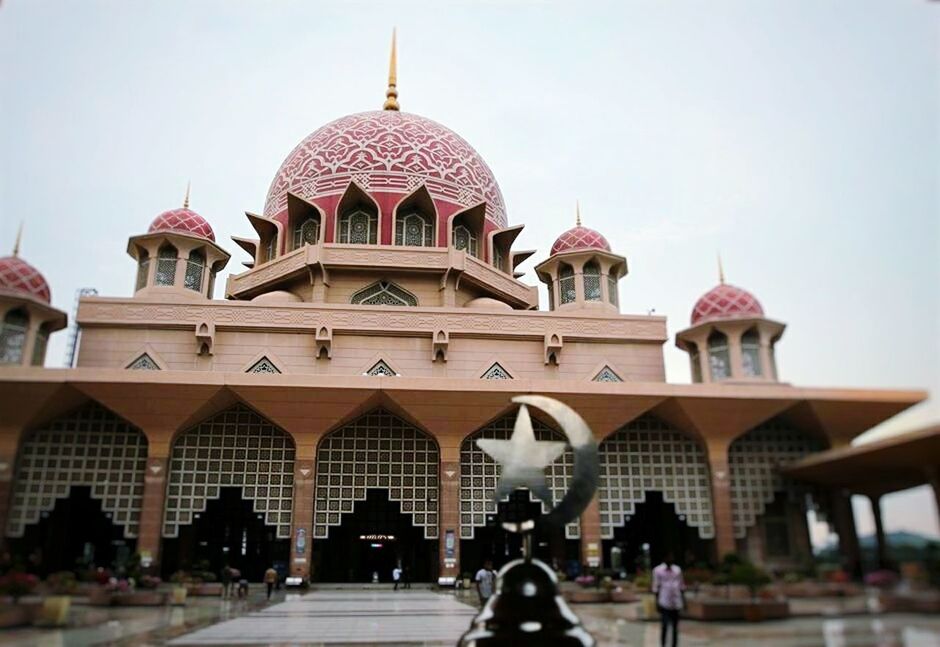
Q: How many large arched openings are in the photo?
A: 6